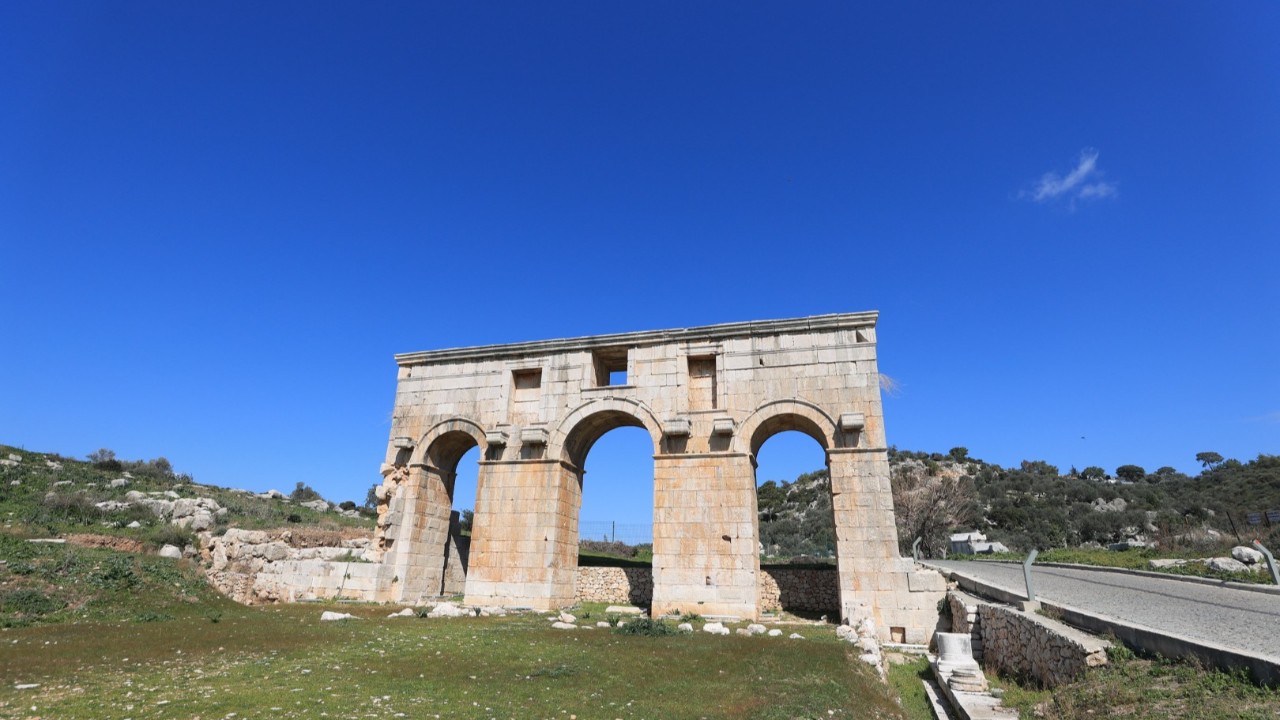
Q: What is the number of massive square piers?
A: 4